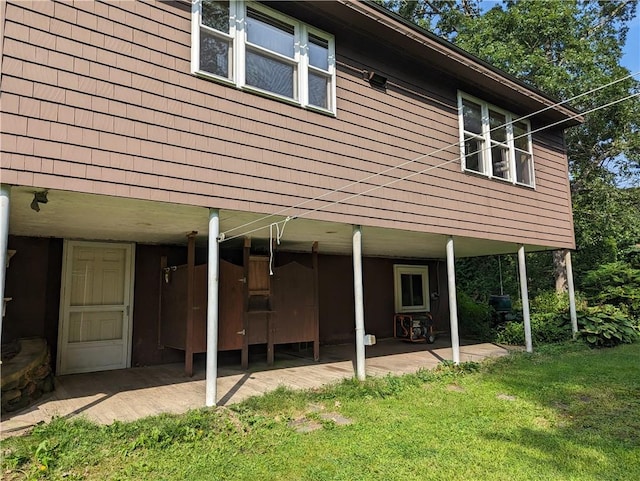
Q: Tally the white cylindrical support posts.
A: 6